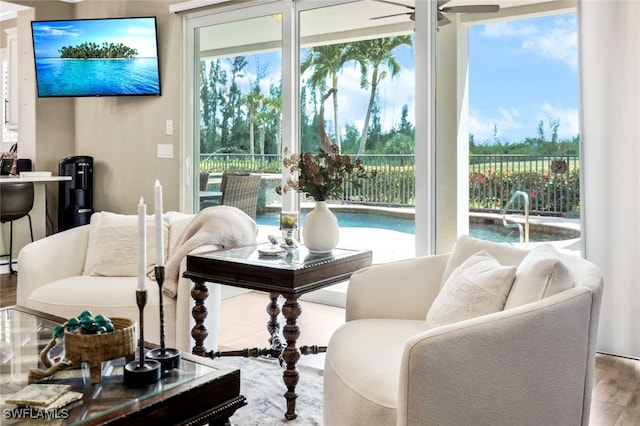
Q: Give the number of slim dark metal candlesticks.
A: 2